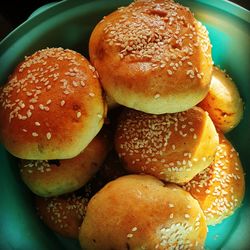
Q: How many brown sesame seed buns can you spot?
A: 8